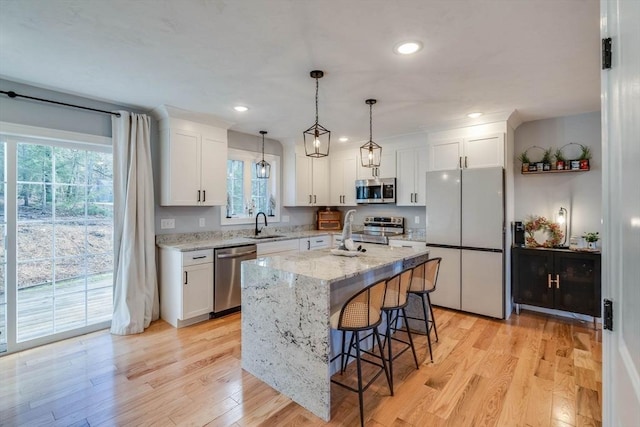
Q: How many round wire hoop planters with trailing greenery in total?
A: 2